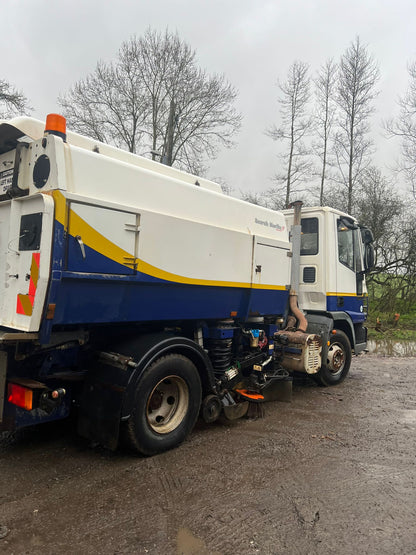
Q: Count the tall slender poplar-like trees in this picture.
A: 3